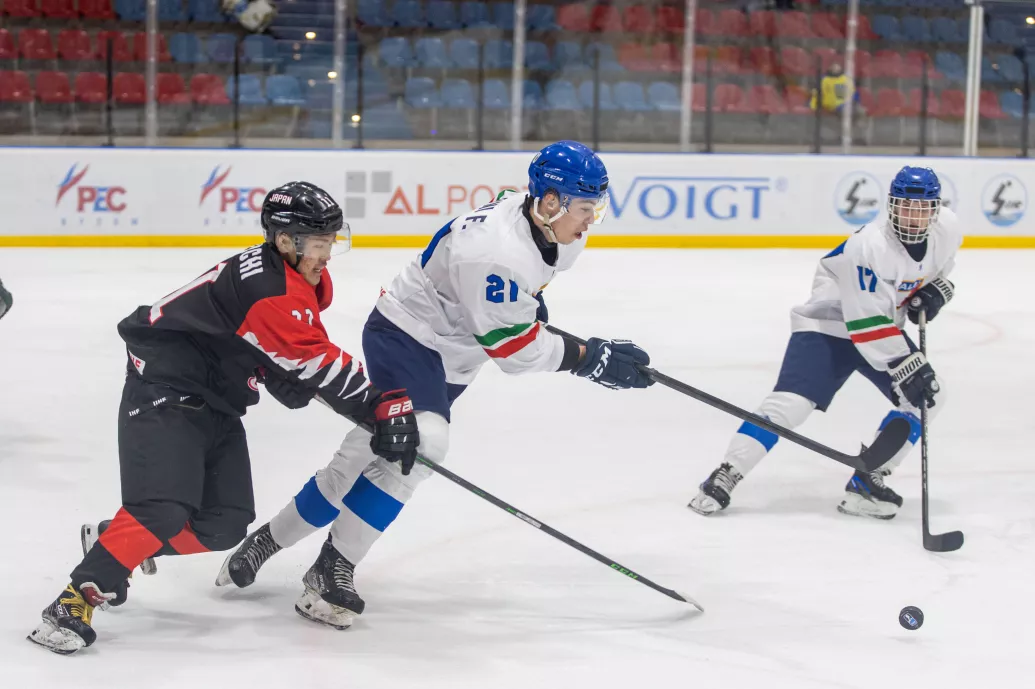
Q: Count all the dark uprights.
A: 9